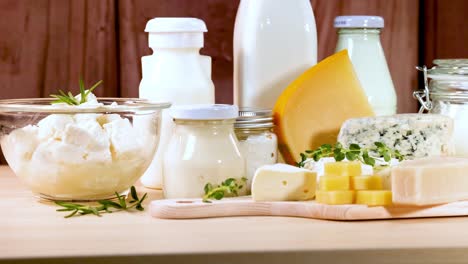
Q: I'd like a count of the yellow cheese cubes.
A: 5